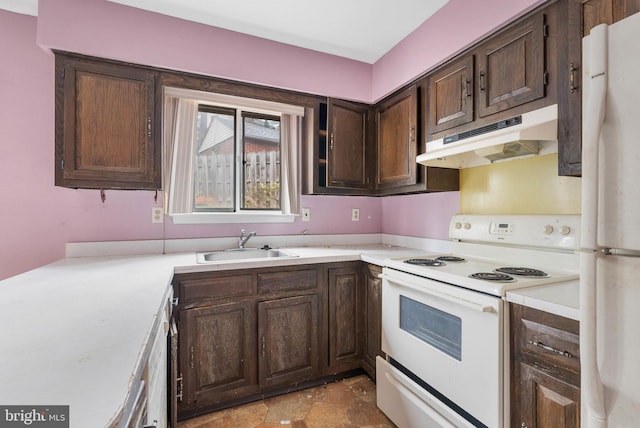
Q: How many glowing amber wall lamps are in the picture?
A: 0